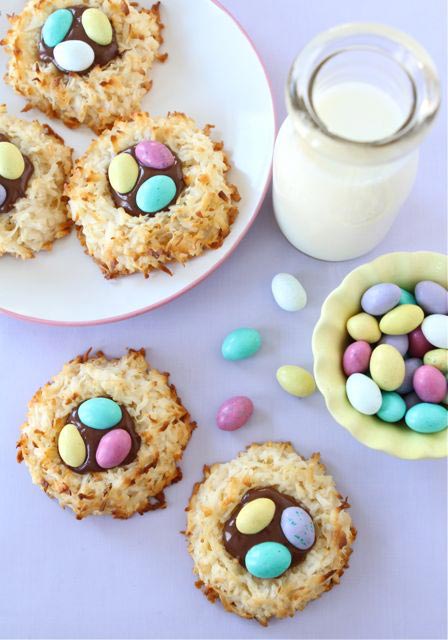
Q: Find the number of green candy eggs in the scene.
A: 8